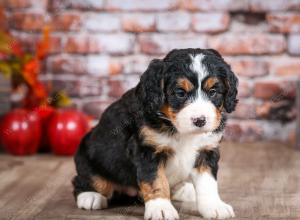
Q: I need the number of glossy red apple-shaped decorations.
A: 2